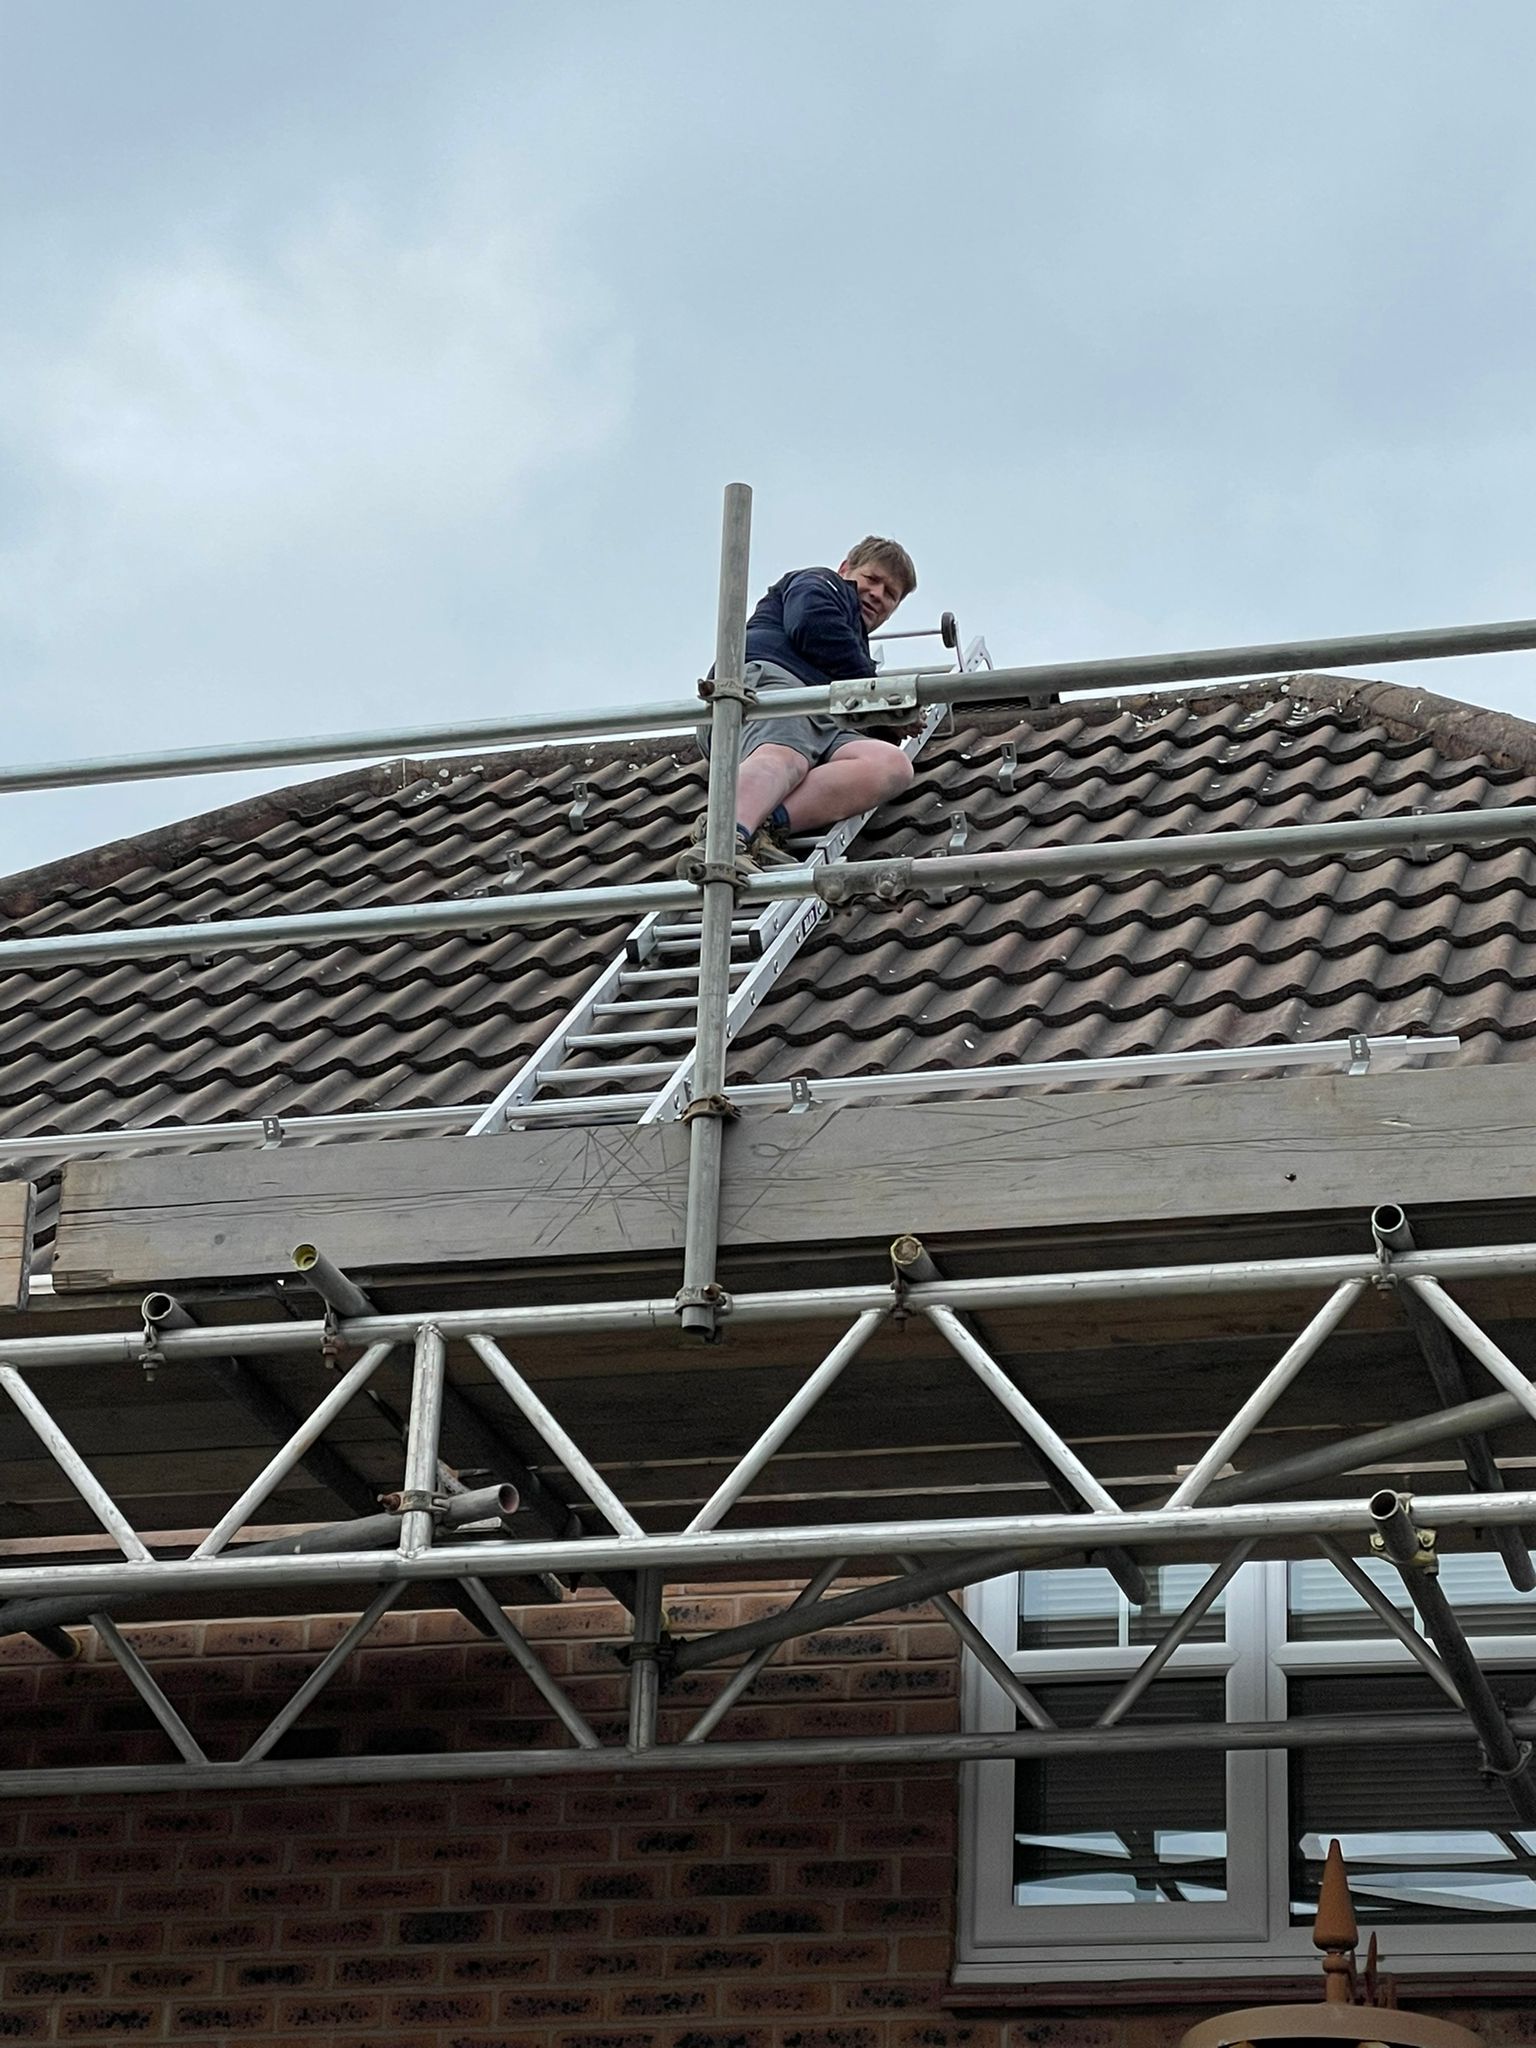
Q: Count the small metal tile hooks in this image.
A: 11